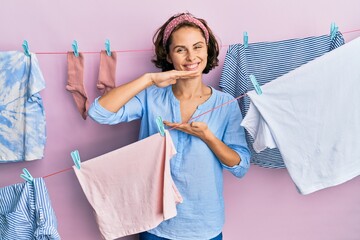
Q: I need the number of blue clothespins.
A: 9